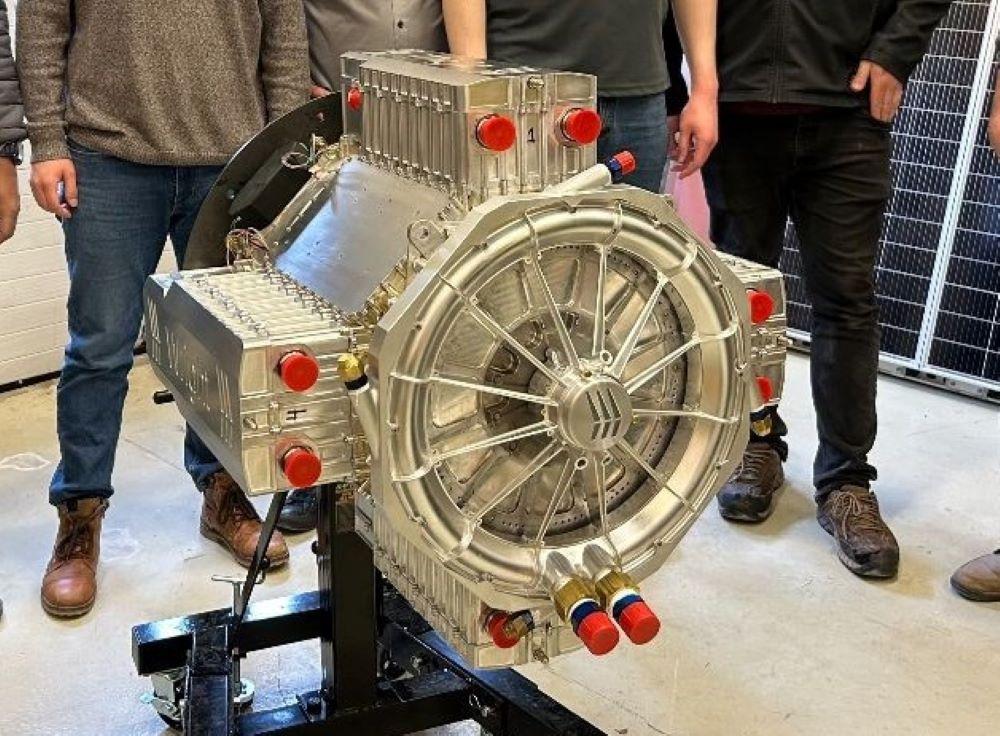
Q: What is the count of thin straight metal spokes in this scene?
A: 12